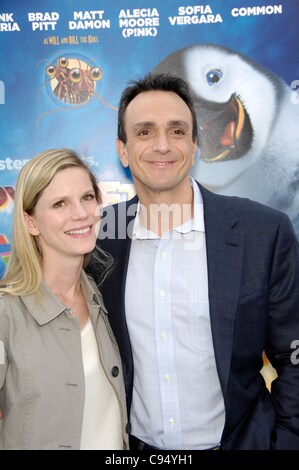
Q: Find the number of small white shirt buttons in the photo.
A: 5